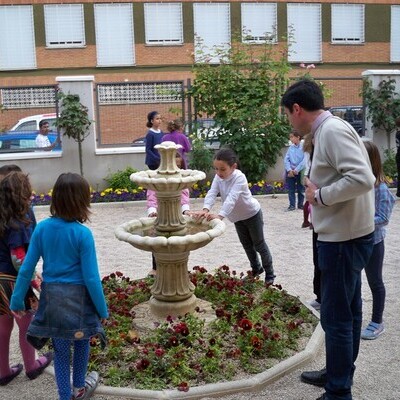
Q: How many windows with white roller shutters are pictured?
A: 9